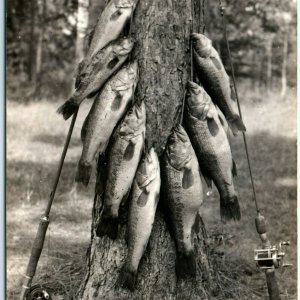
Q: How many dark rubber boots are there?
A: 0